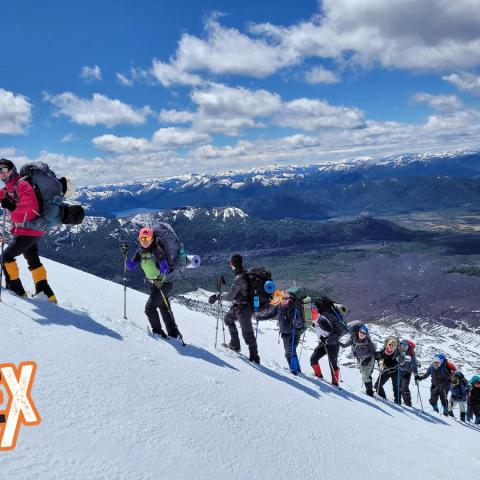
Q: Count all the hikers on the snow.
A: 11